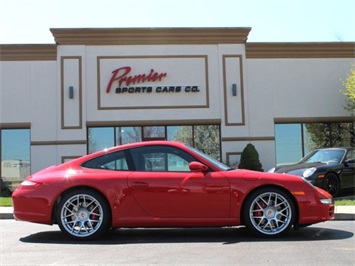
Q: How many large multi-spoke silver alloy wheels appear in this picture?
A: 2